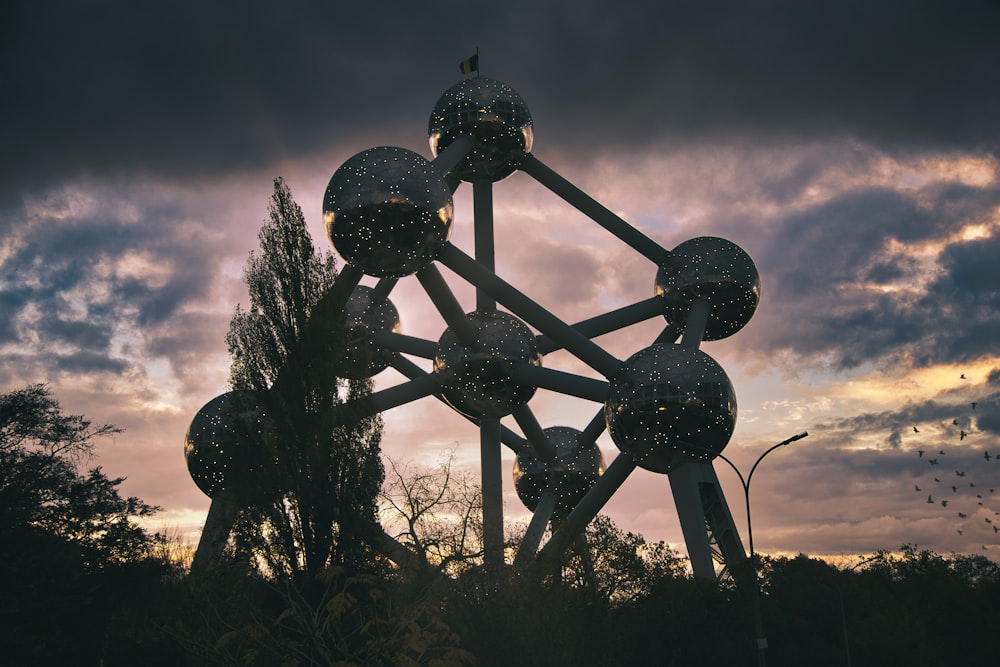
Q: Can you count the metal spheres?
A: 8